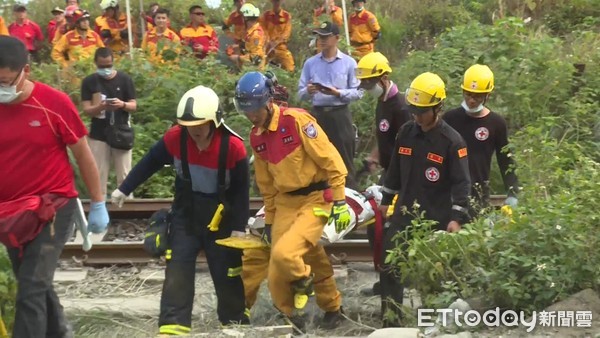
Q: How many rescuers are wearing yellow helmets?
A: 3